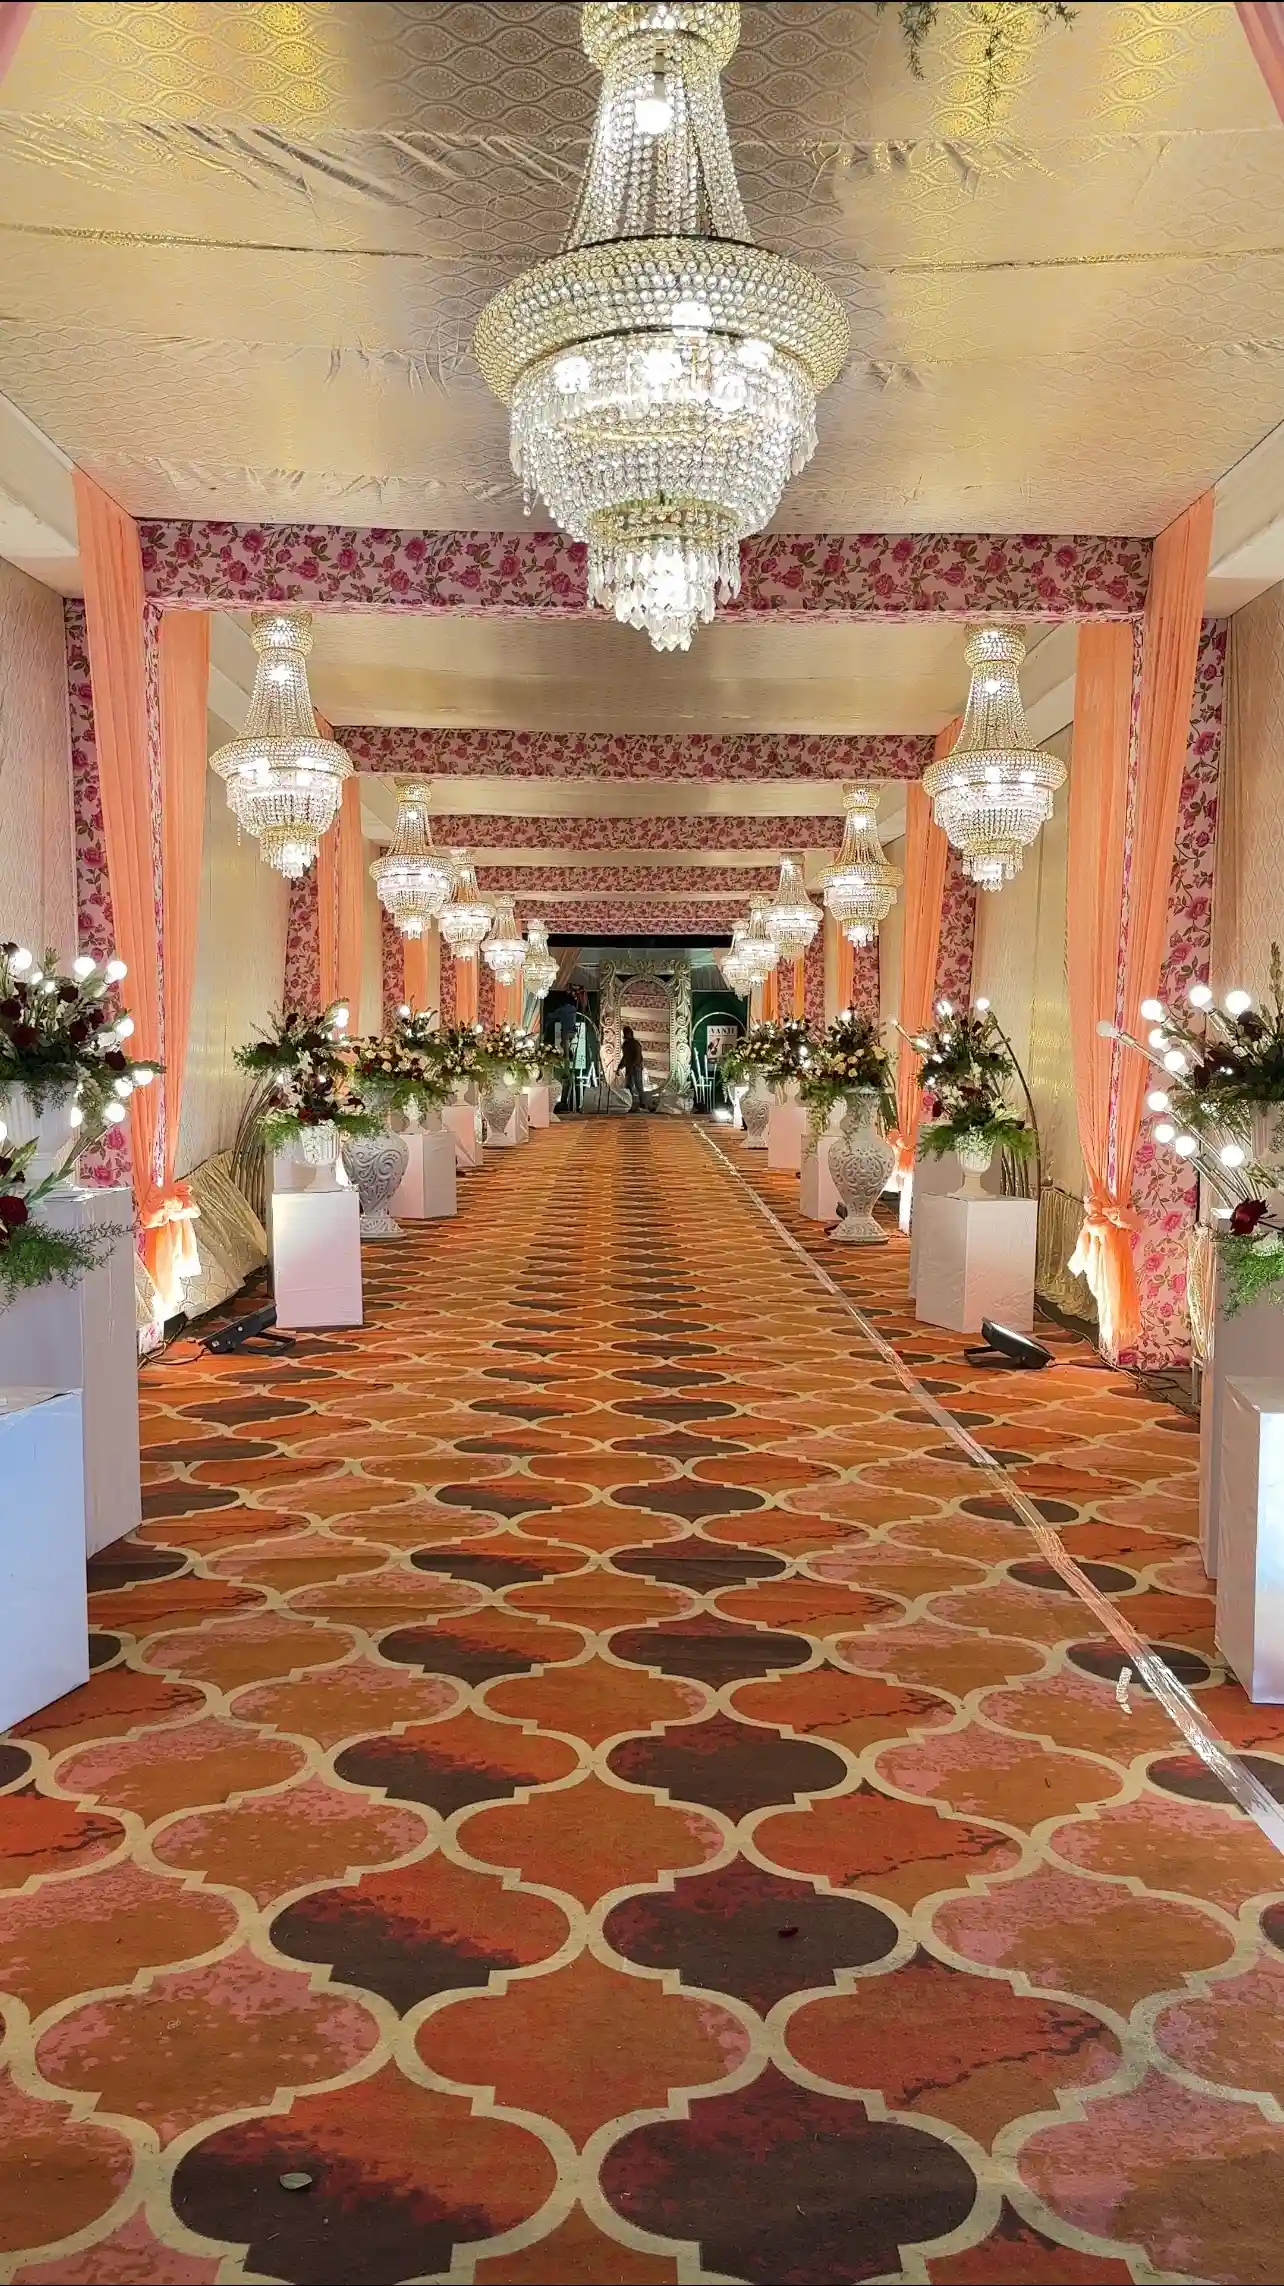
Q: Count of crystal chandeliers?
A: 11